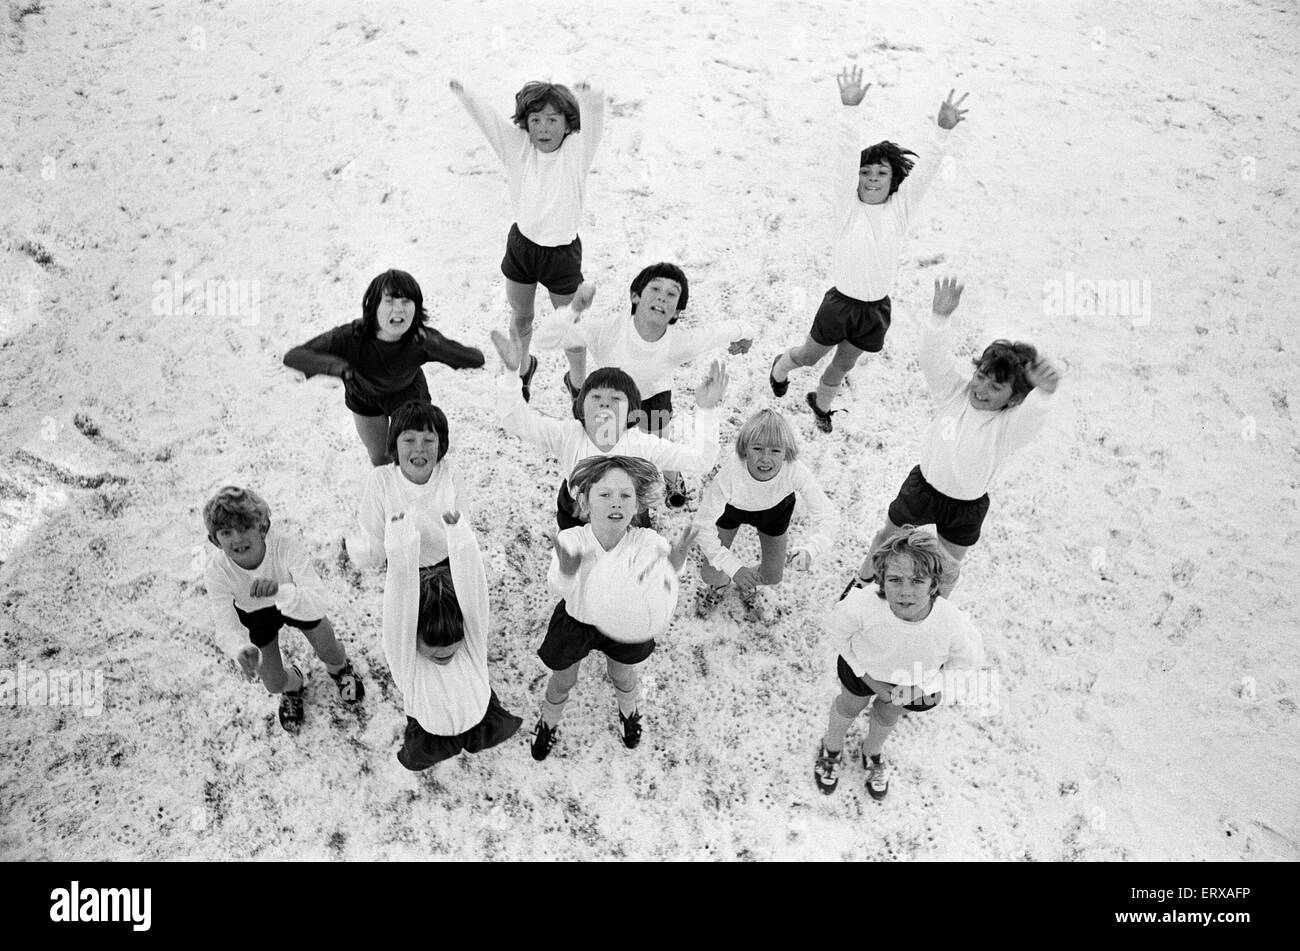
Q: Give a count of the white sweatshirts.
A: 11